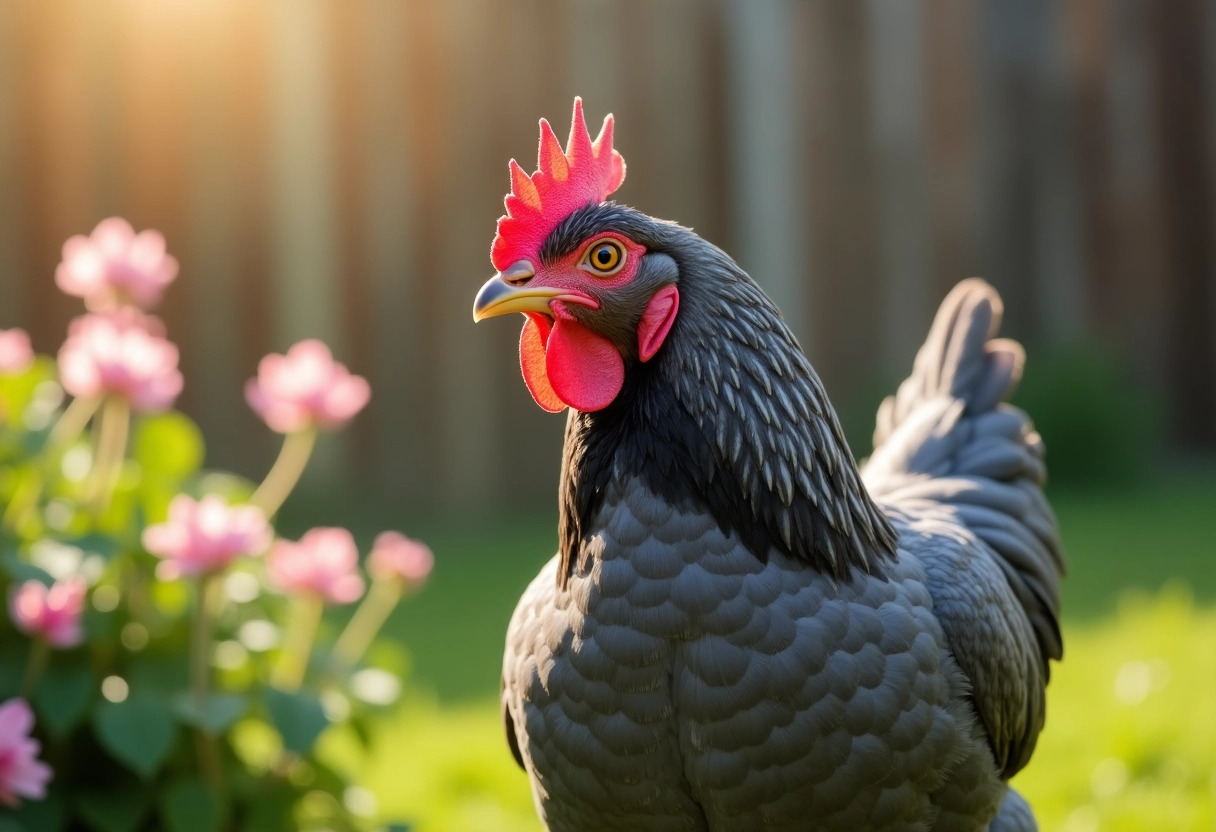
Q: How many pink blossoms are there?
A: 9